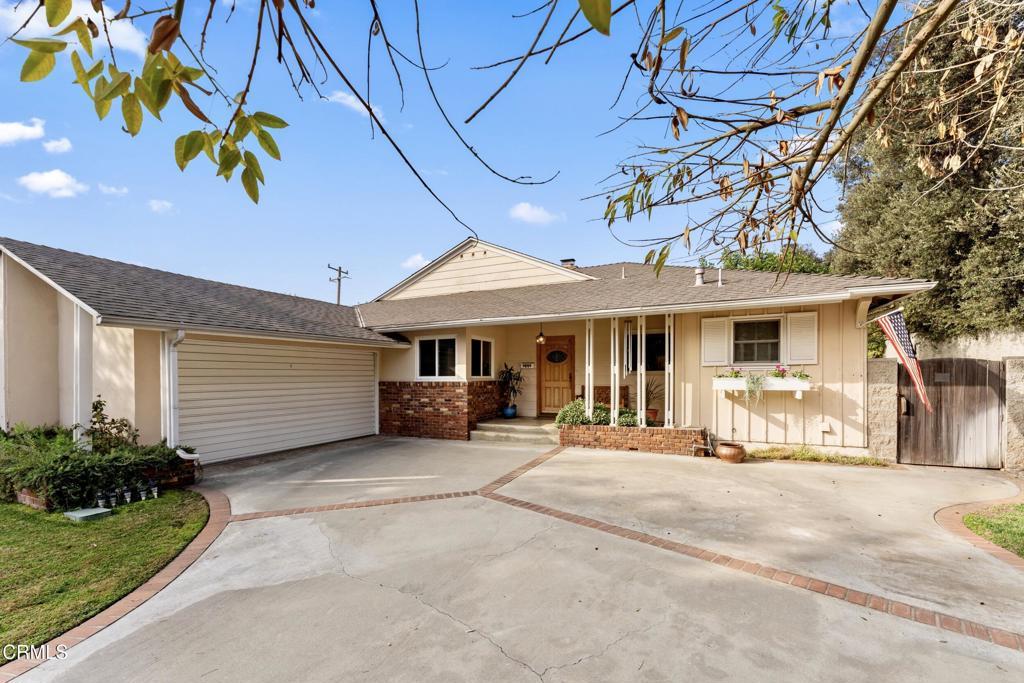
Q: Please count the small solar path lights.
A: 5